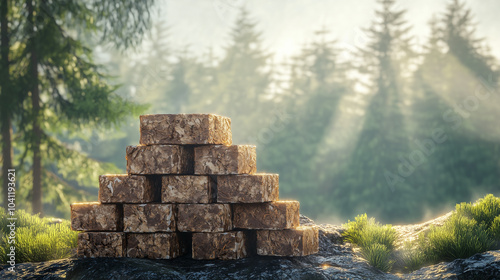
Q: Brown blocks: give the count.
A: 14